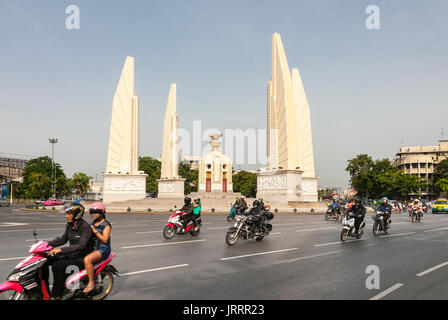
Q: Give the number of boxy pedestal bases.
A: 4